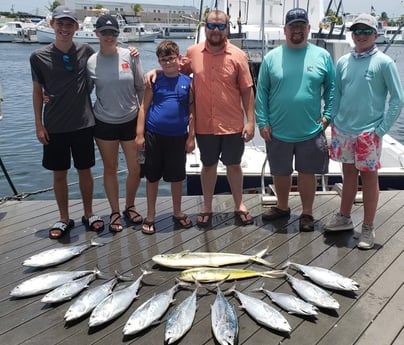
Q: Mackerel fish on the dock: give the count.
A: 12